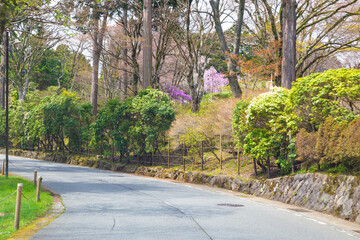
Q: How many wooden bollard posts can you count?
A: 4